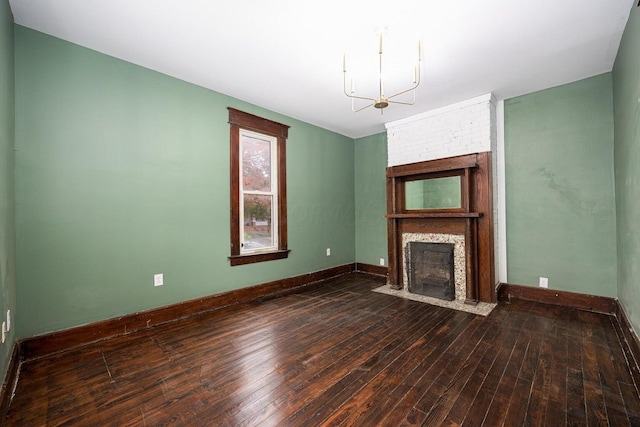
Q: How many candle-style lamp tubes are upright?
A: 6